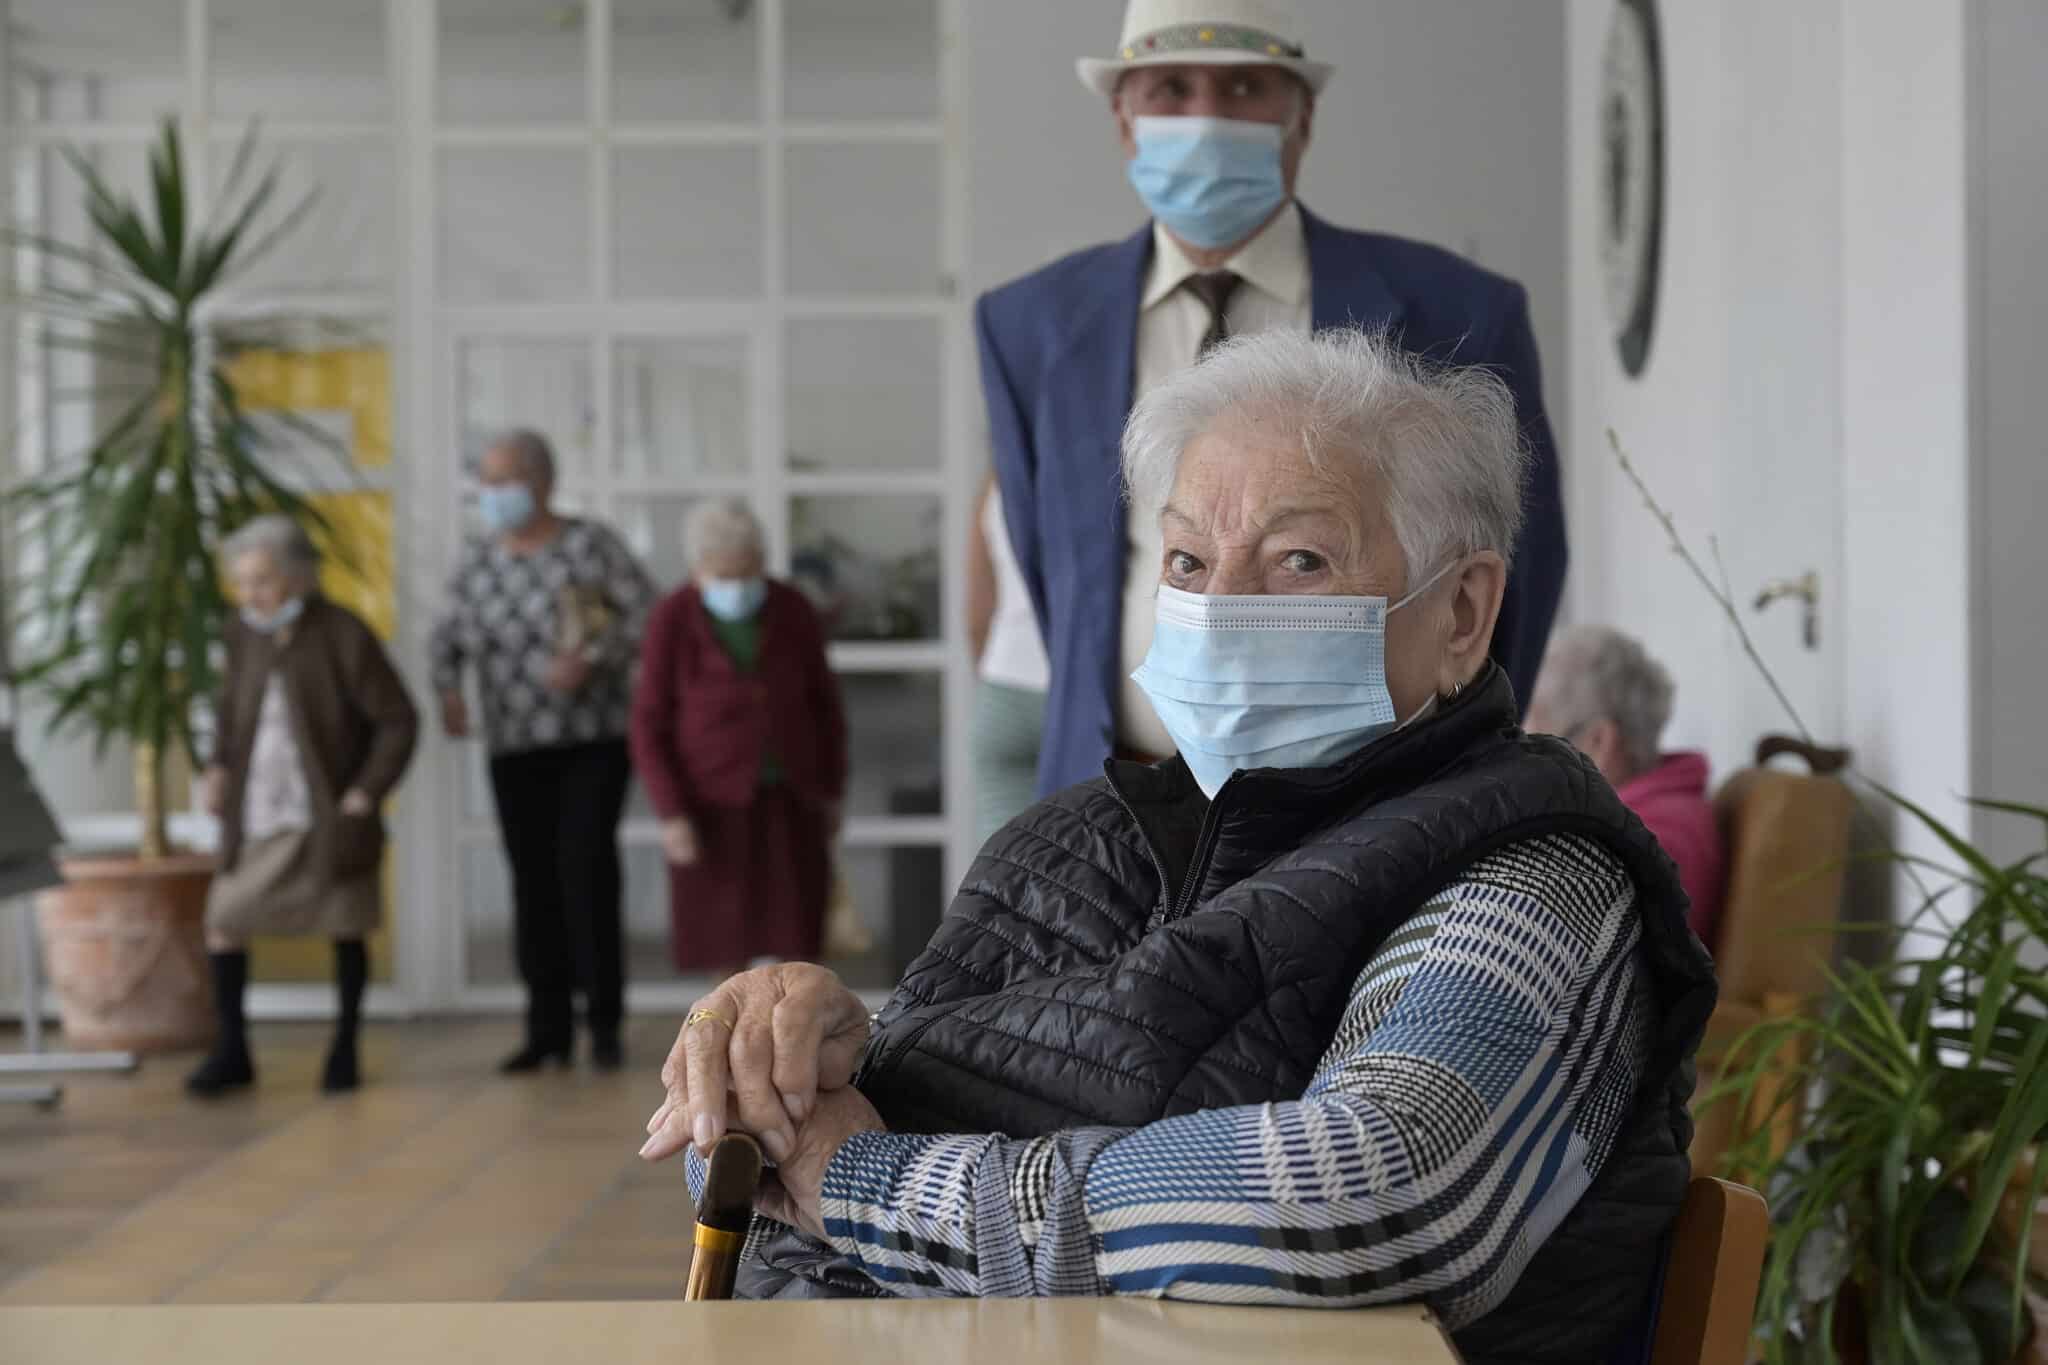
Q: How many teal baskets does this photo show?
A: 0